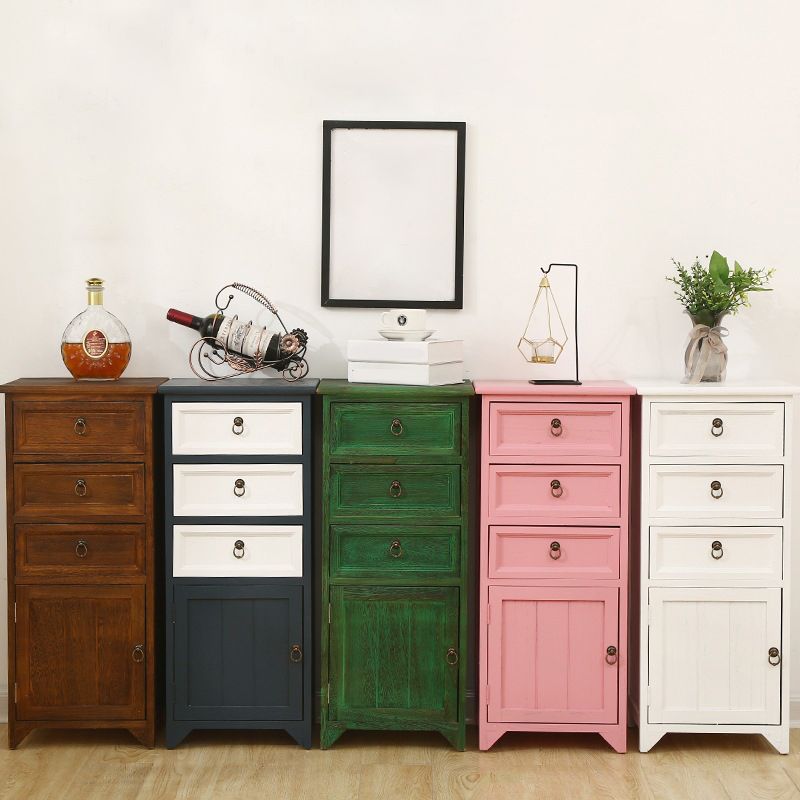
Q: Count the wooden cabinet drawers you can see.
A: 15